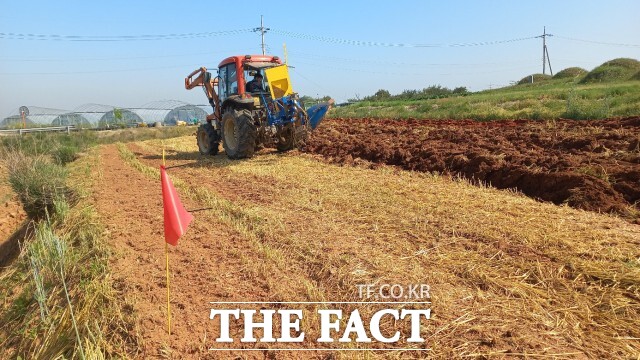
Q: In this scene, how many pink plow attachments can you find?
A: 0